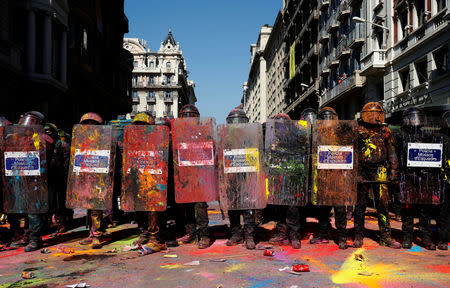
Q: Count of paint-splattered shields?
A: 8